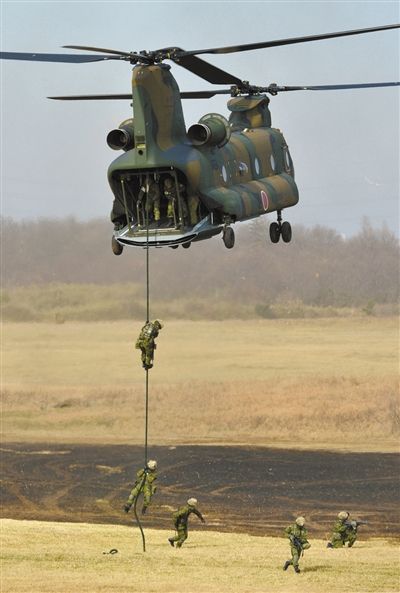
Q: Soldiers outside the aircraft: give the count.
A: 5